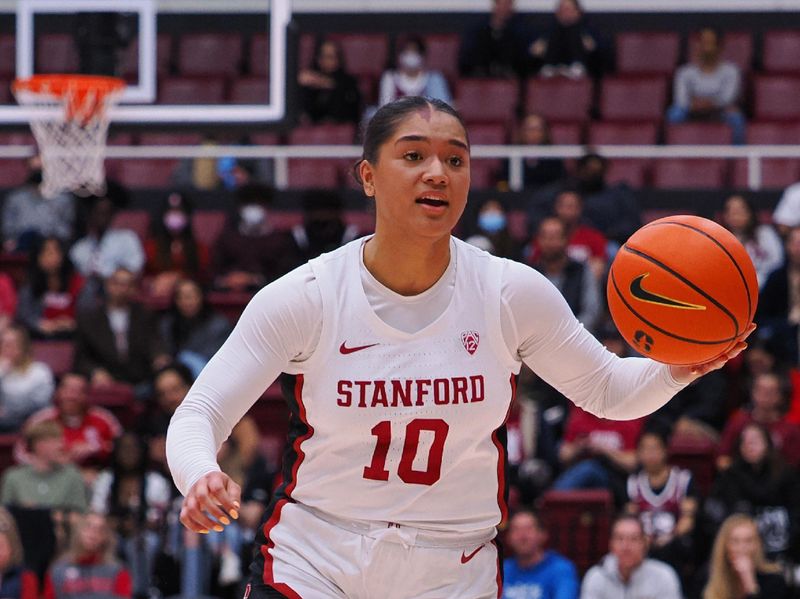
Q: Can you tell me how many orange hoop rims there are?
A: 1